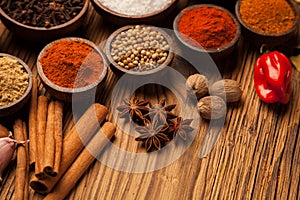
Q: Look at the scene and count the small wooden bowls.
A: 7